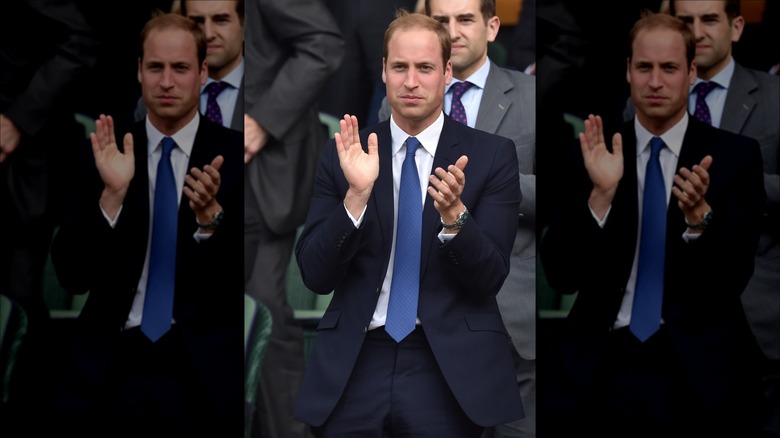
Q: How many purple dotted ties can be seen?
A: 3